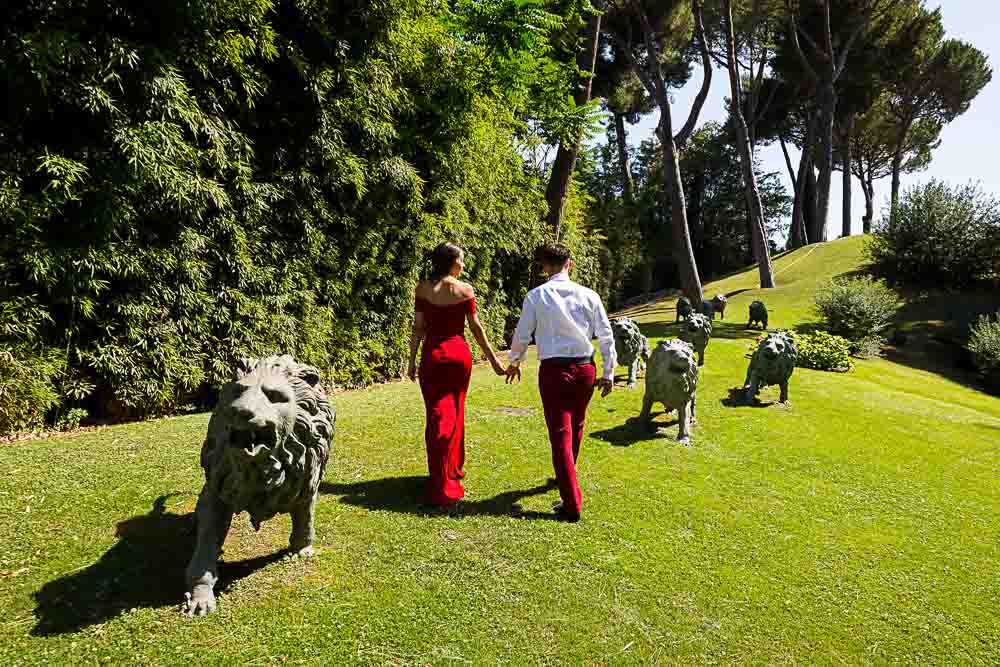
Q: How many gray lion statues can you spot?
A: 8